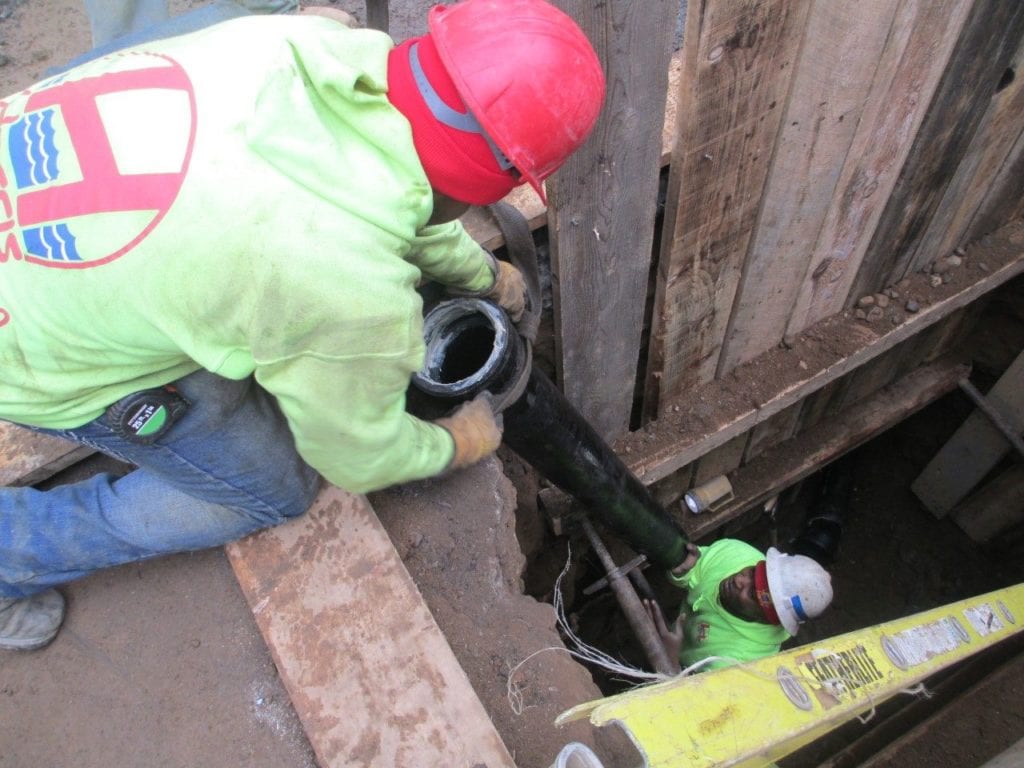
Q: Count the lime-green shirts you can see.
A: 2